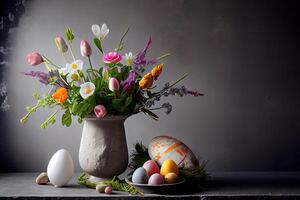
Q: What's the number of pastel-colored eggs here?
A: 5